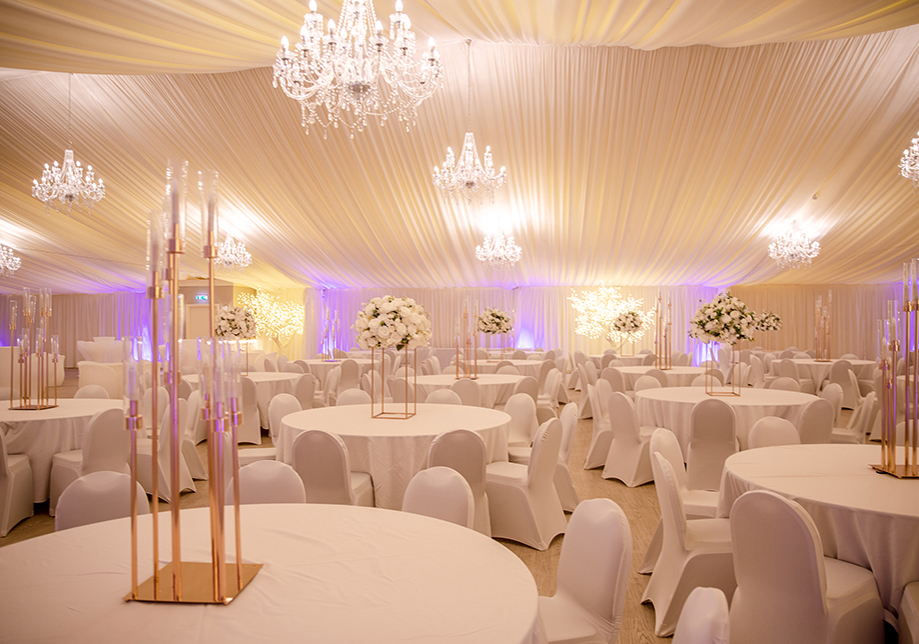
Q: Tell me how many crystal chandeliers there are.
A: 8